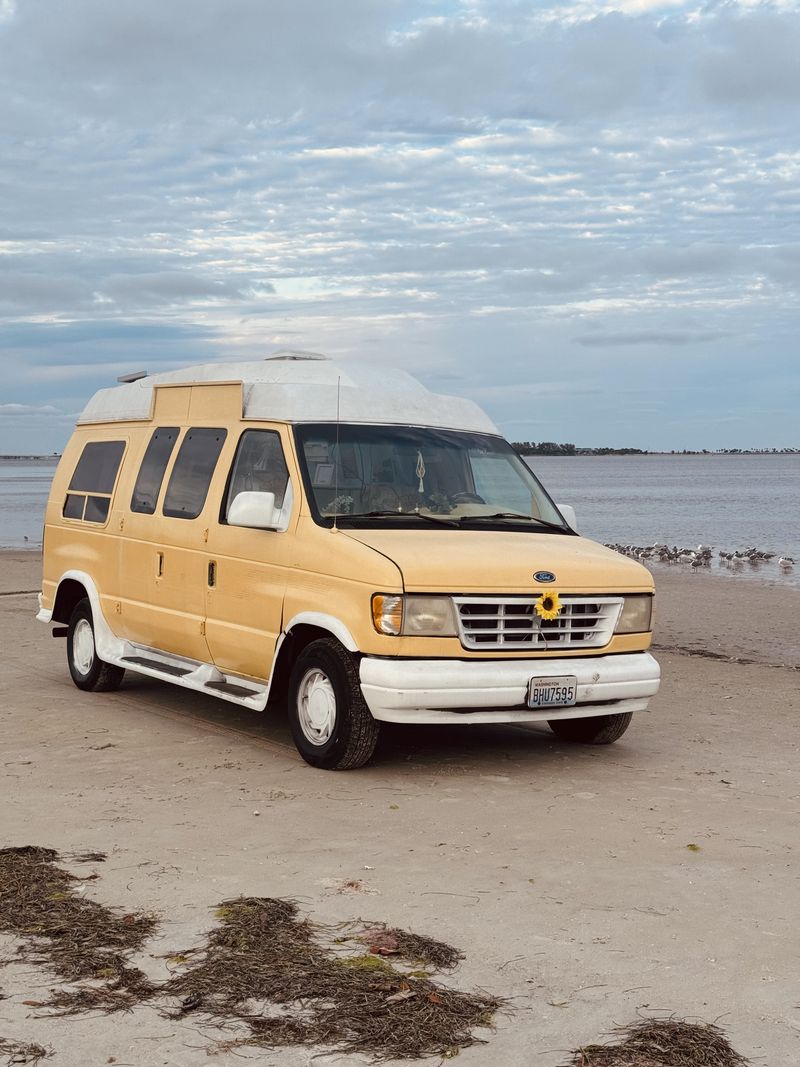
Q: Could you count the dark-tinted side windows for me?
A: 3